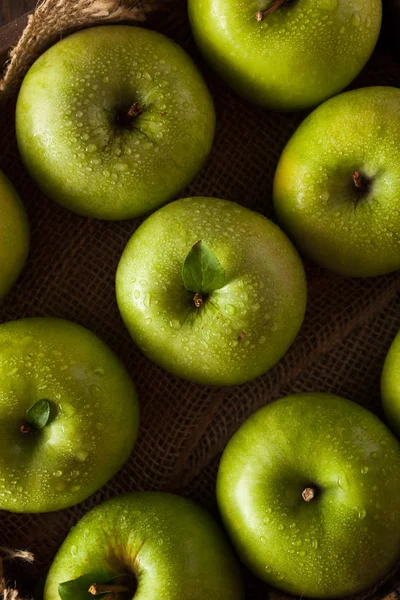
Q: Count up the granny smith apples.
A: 9